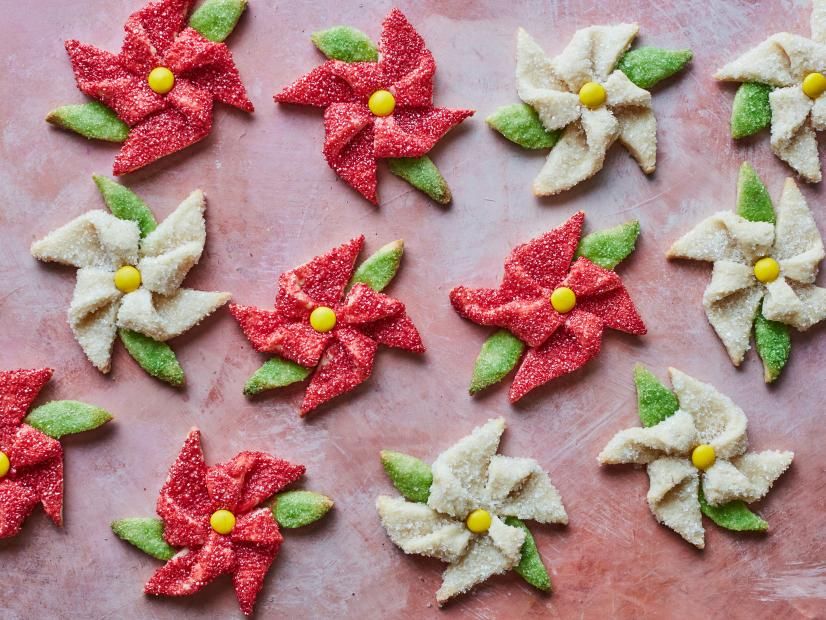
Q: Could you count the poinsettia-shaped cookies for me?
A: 12